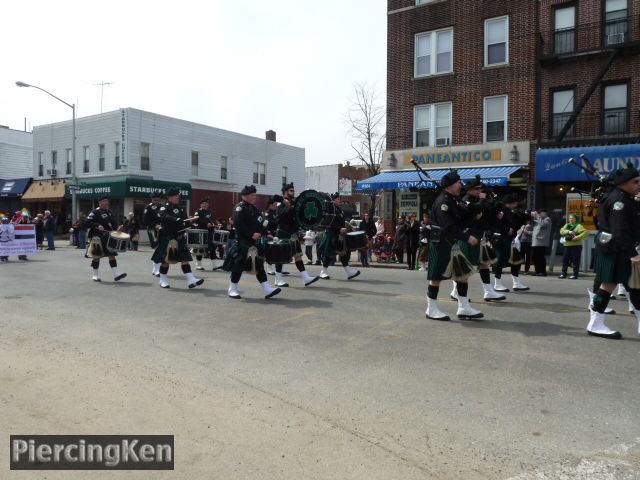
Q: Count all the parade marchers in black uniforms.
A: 12